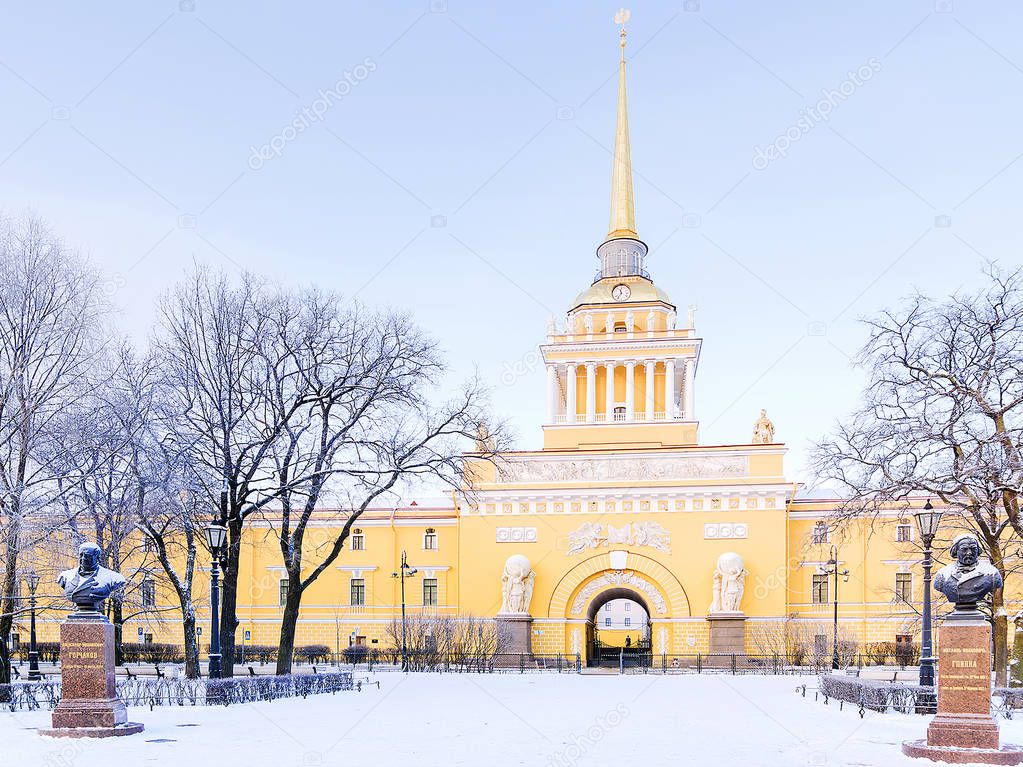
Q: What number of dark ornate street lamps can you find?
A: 5